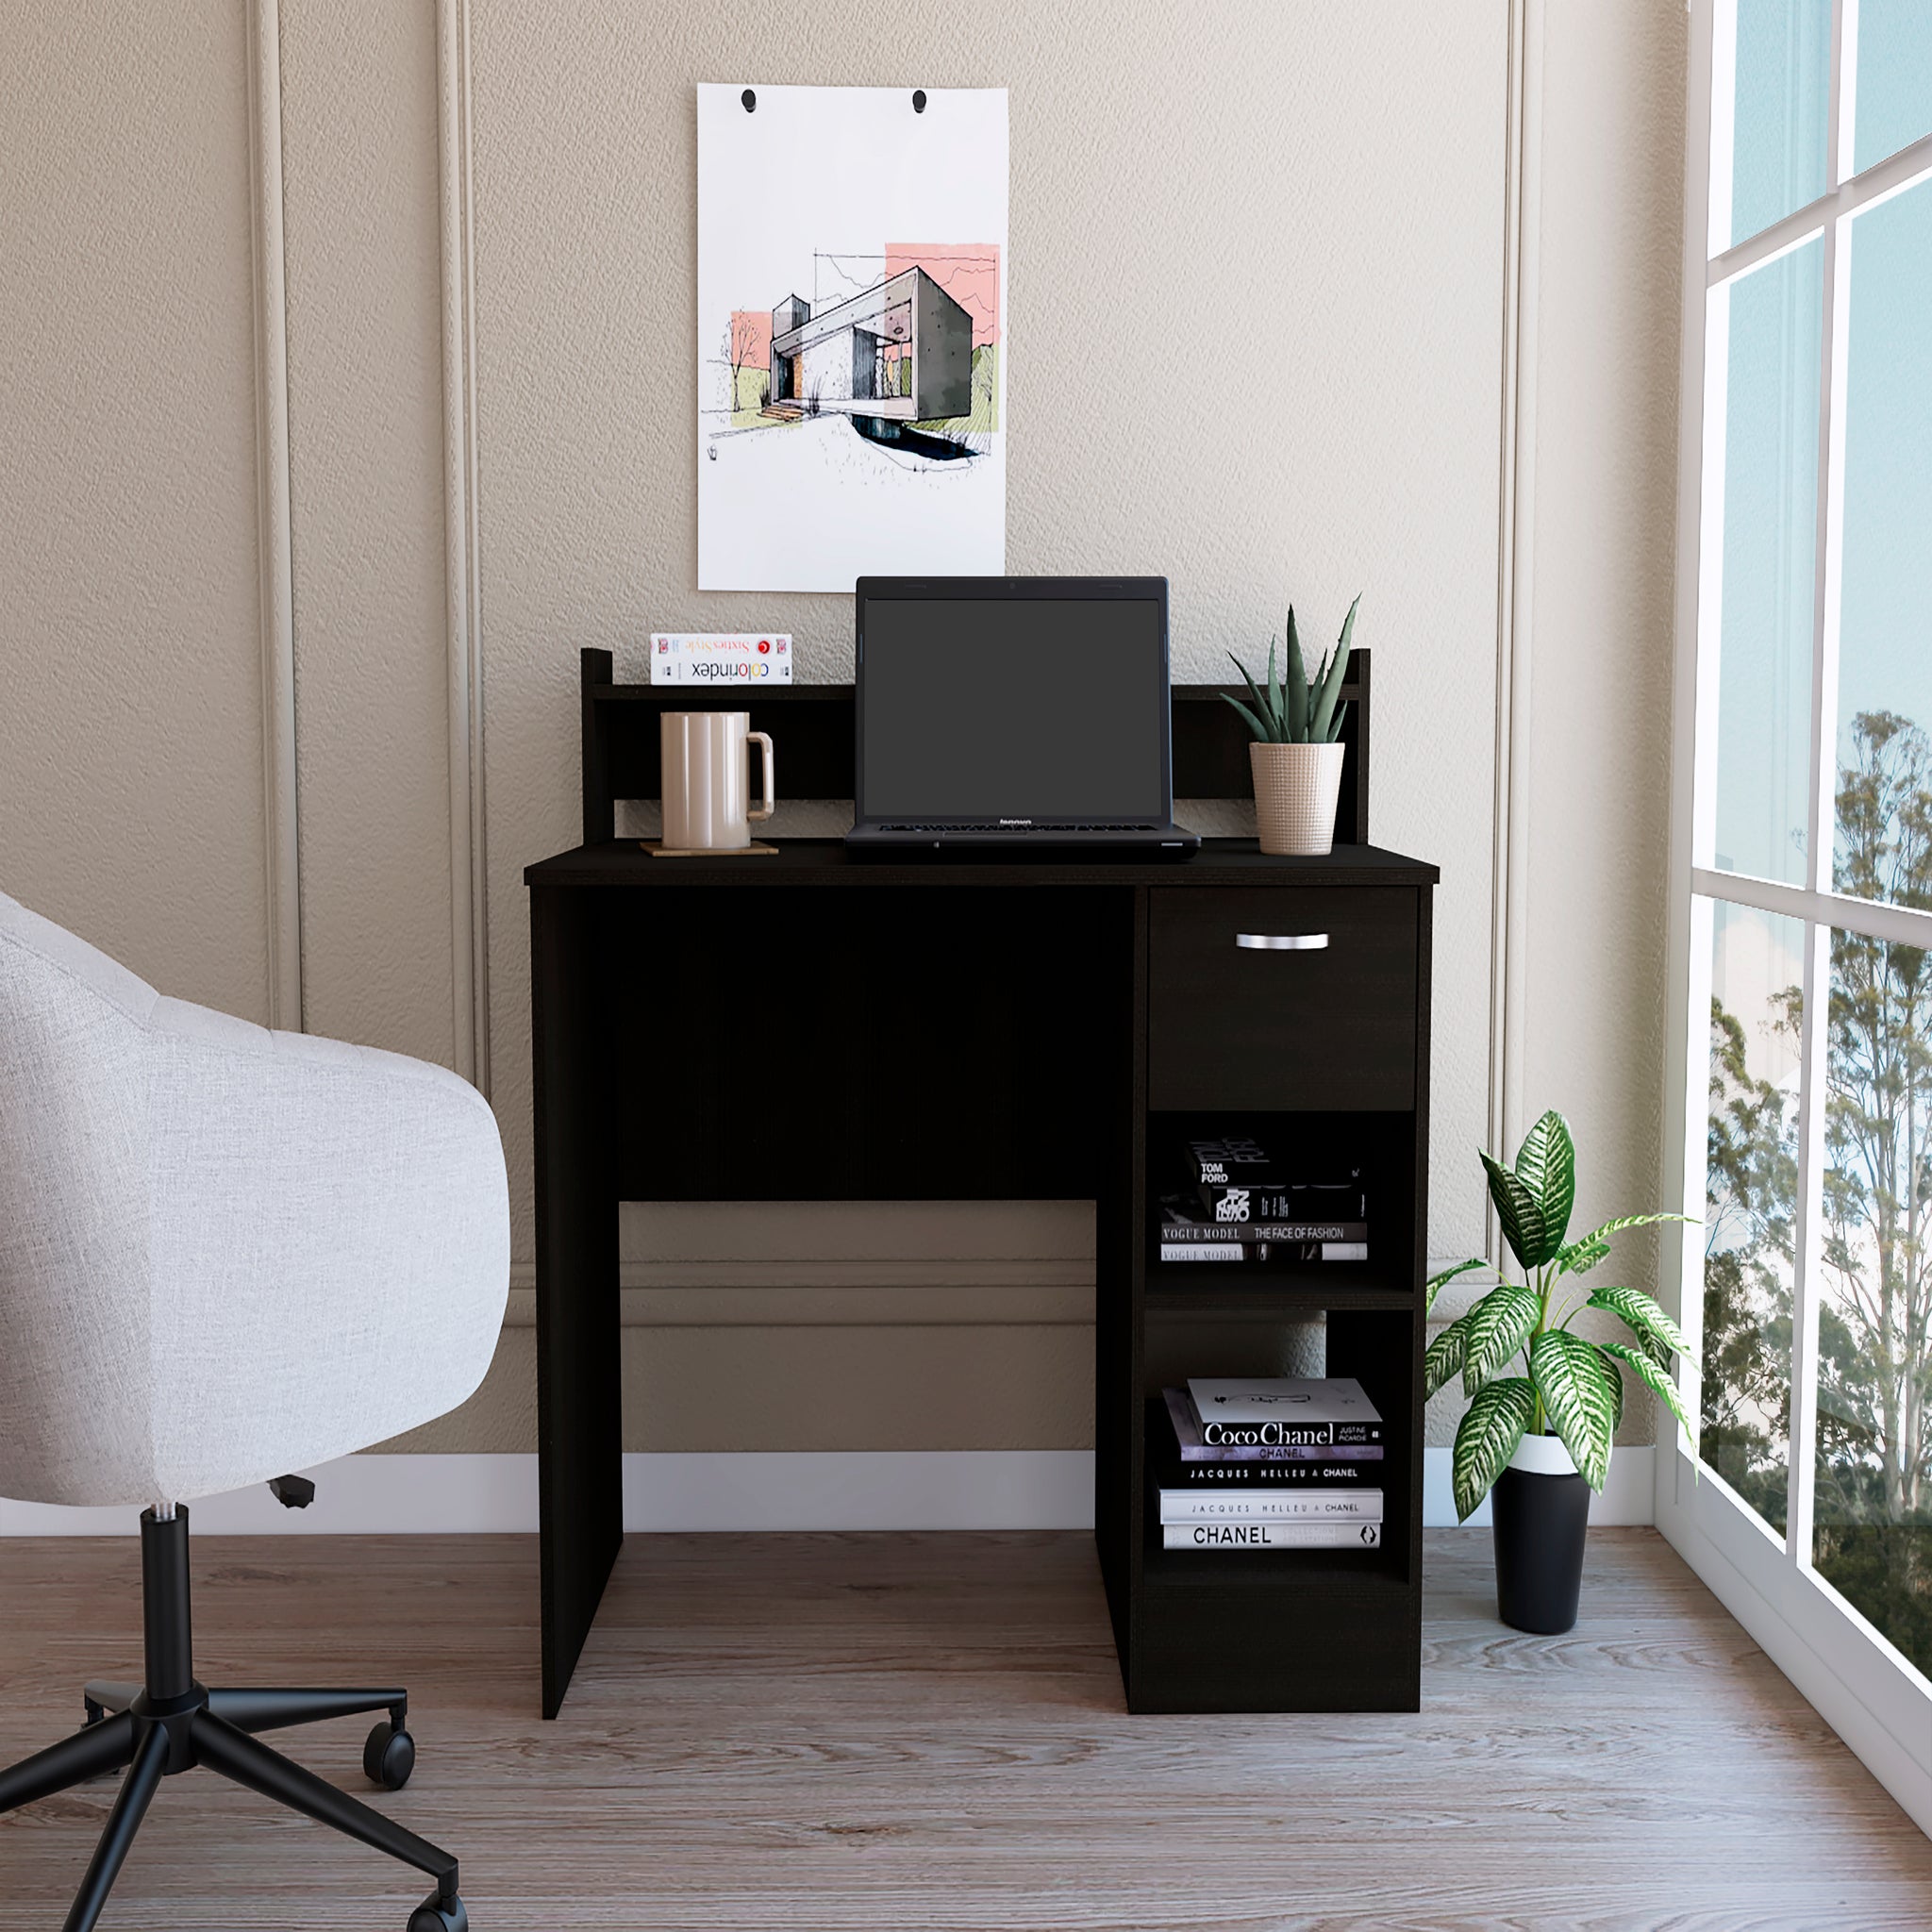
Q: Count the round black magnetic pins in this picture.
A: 2